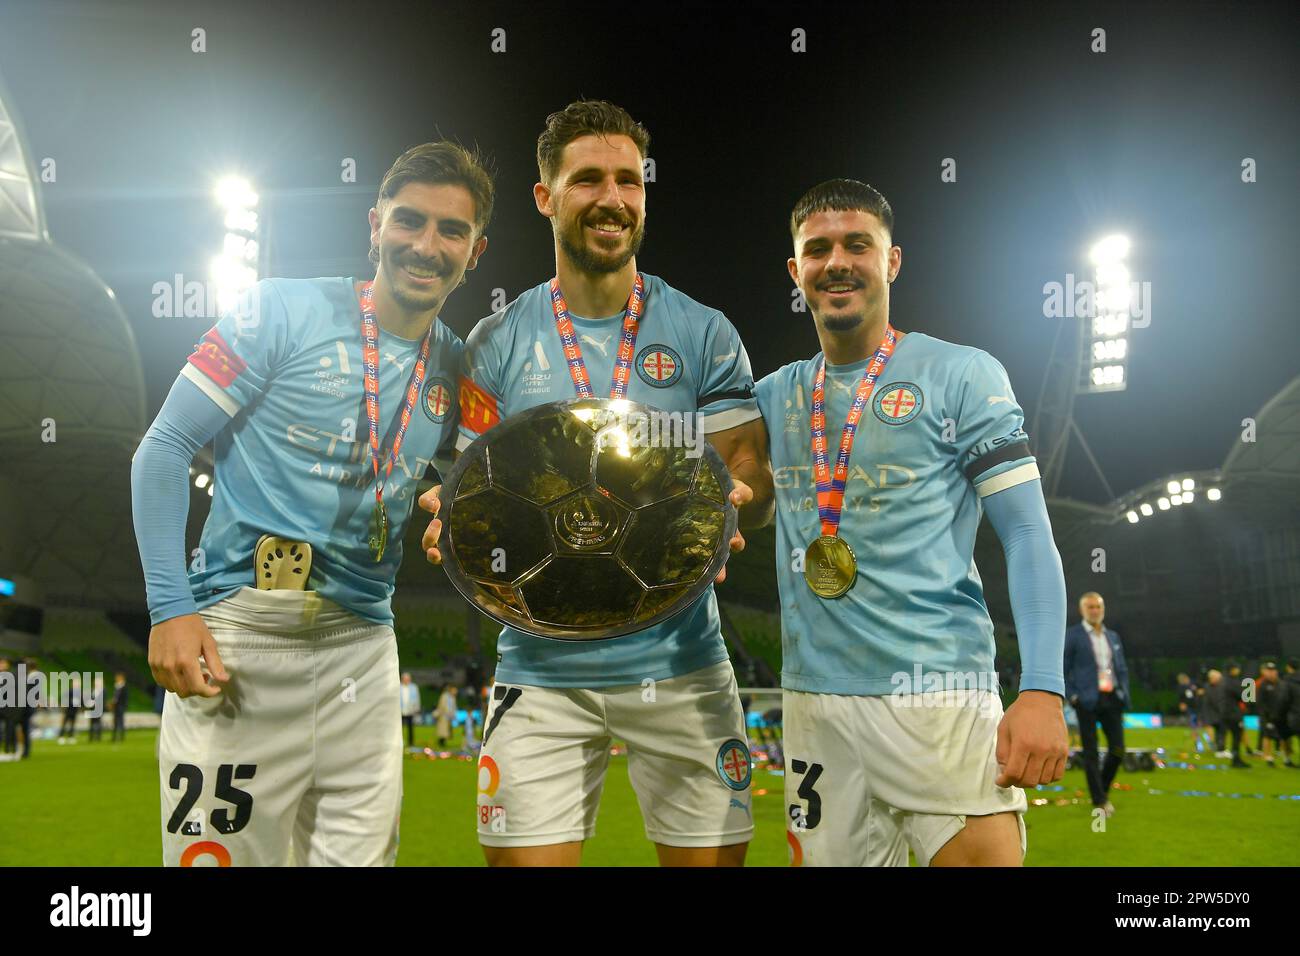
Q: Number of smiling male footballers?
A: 3